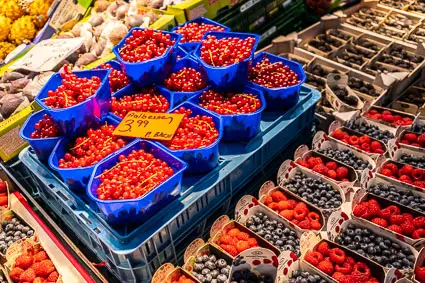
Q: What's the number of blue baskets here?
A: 13